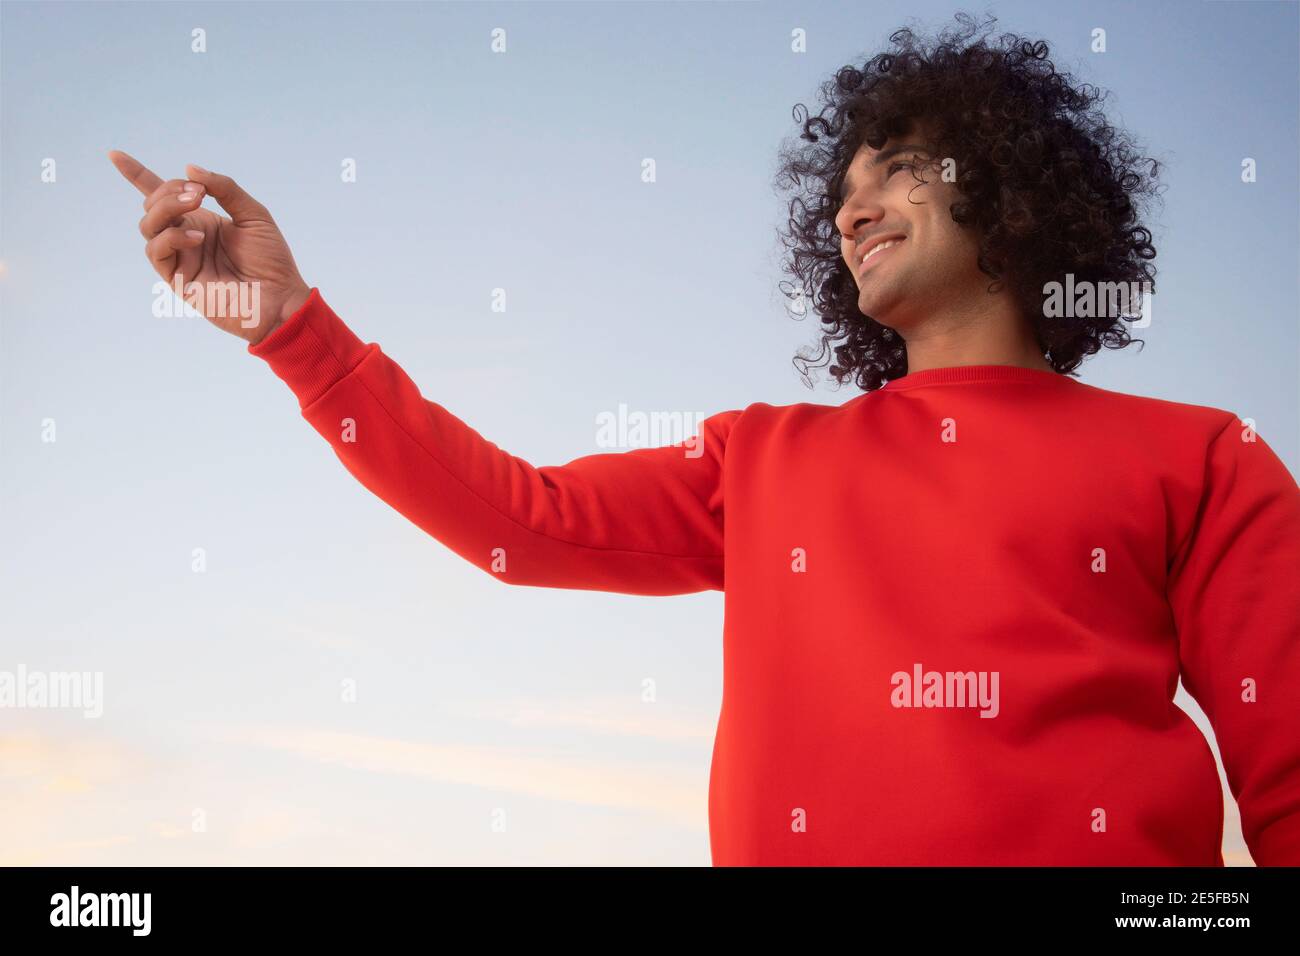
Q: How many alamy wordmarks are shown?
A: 6